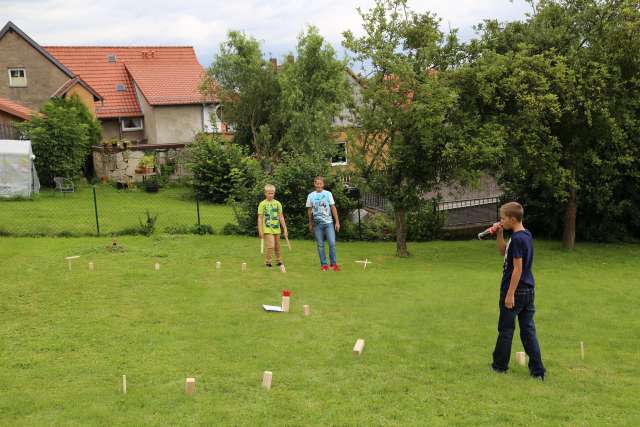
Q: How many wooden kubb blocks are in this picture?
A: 10